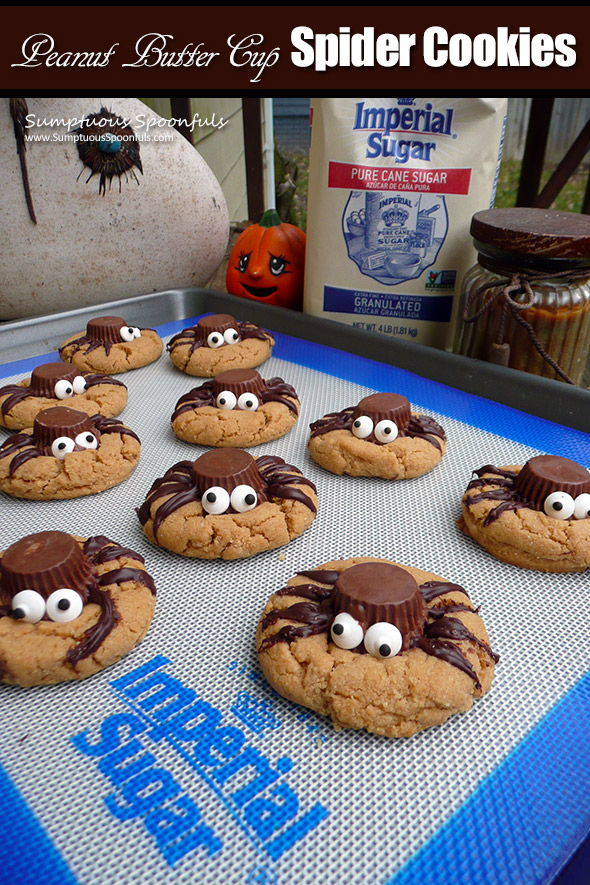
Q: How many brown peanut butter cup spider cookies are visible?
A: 10